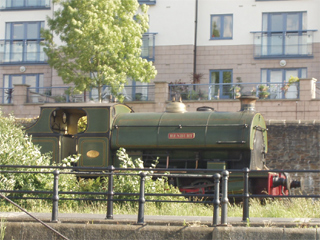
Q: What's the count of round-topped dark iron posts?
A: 6